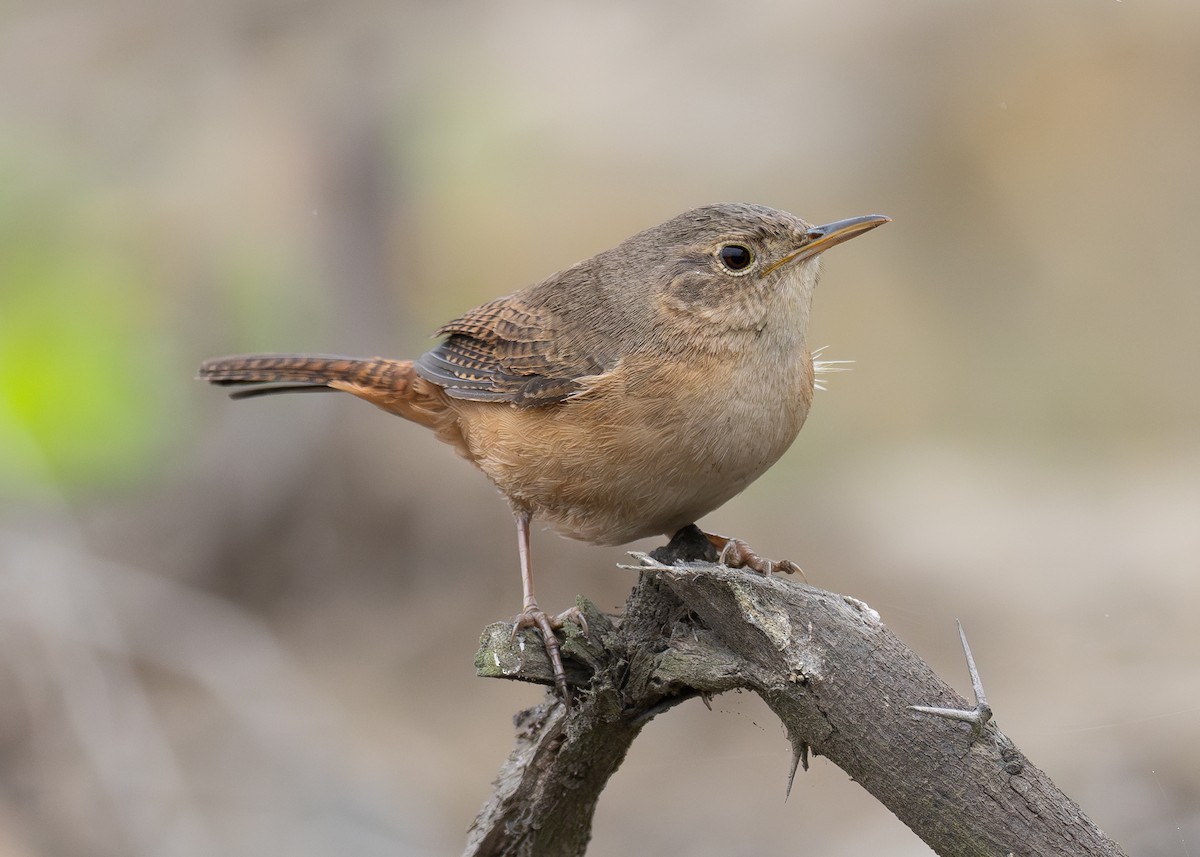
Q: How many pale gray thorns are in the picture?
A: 3